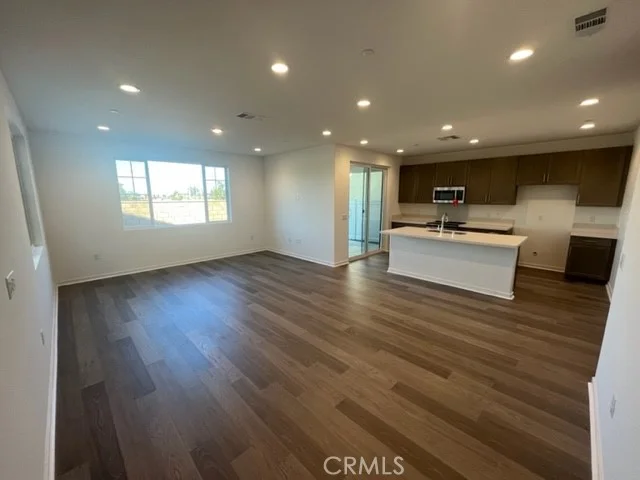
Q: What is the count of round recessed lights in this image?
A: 14